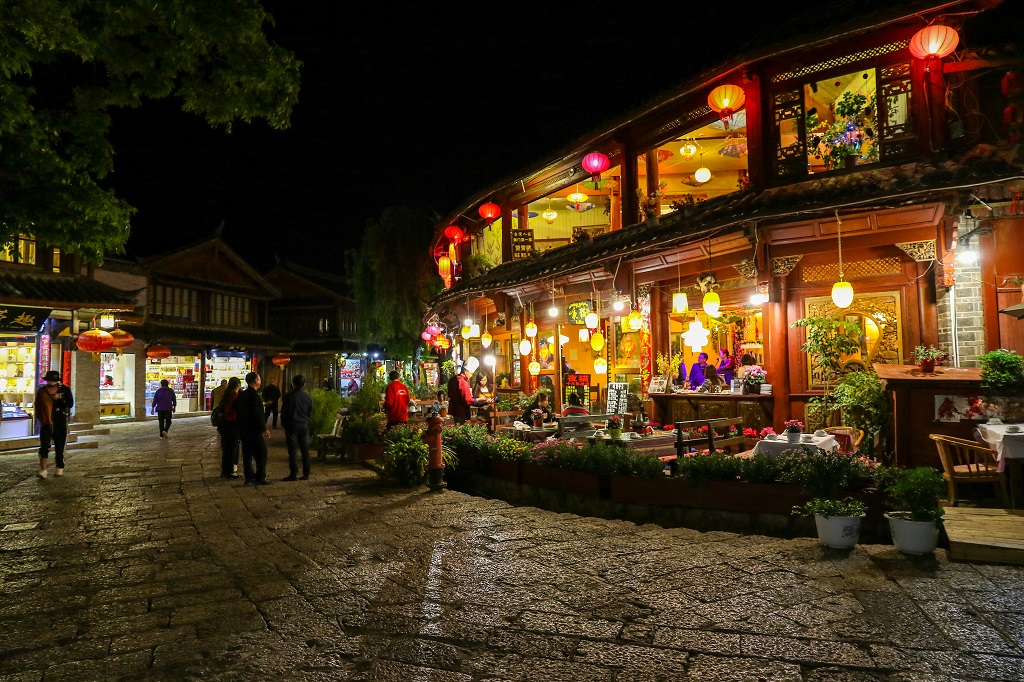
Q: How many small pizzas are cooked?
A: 0